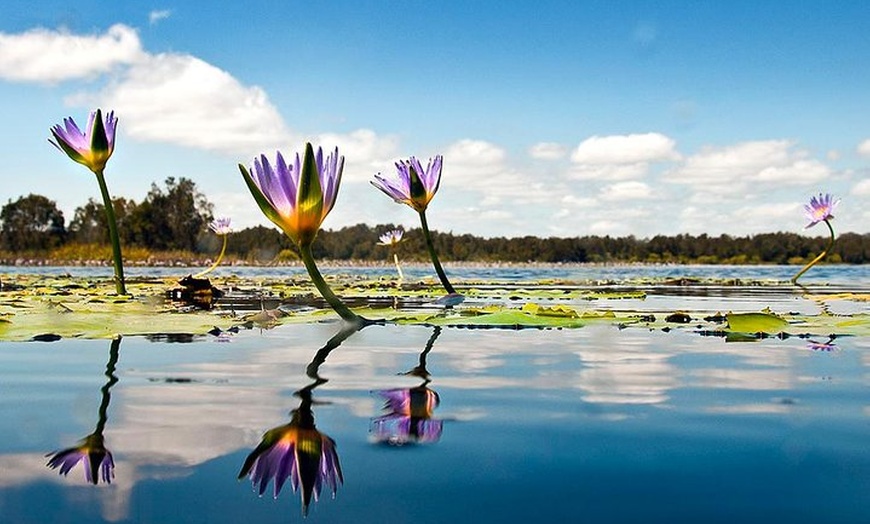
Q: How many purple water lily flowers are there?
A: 6